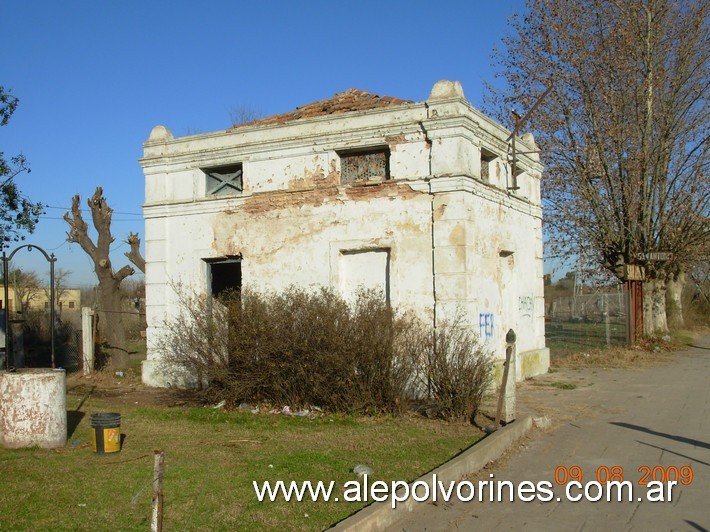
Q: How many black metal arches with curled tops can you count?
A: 1